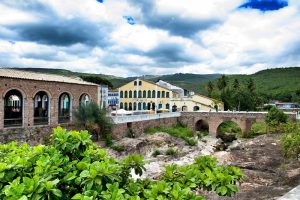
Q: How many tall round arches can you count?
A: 4